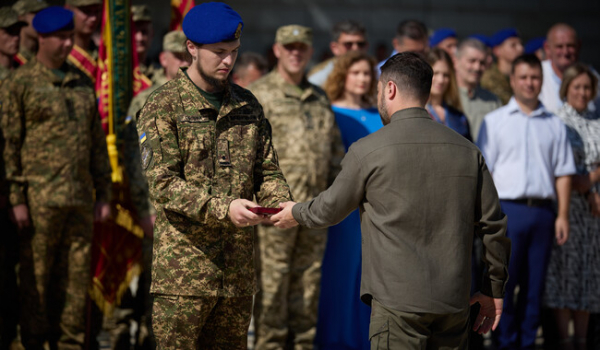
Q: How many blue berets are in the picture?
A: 6